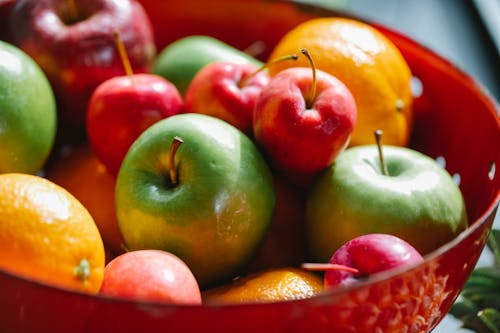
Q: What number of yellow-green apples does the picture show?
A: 4